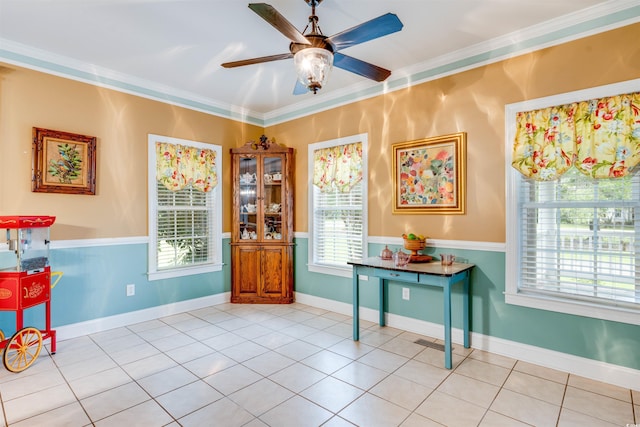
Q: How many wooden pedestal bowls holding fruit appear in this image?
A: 1